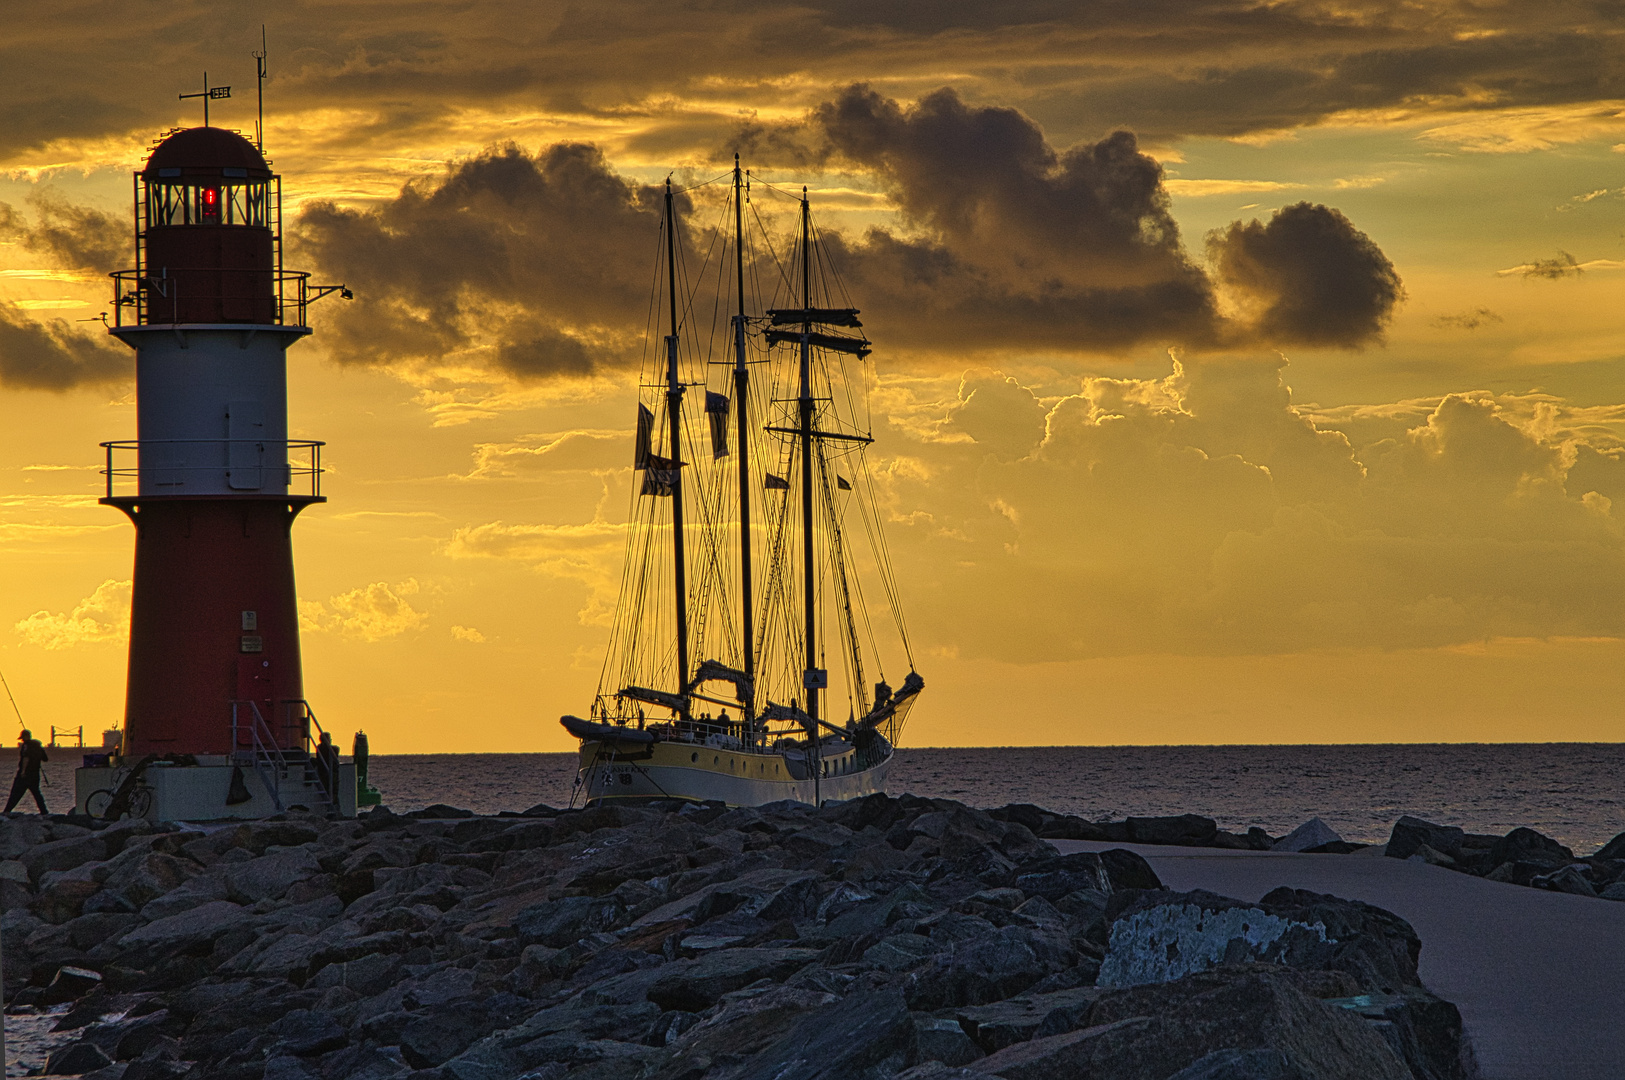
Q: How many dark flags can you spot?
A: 5